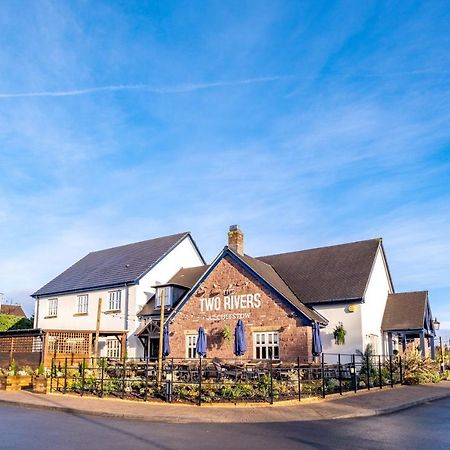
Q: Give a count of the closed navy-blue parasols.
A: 4